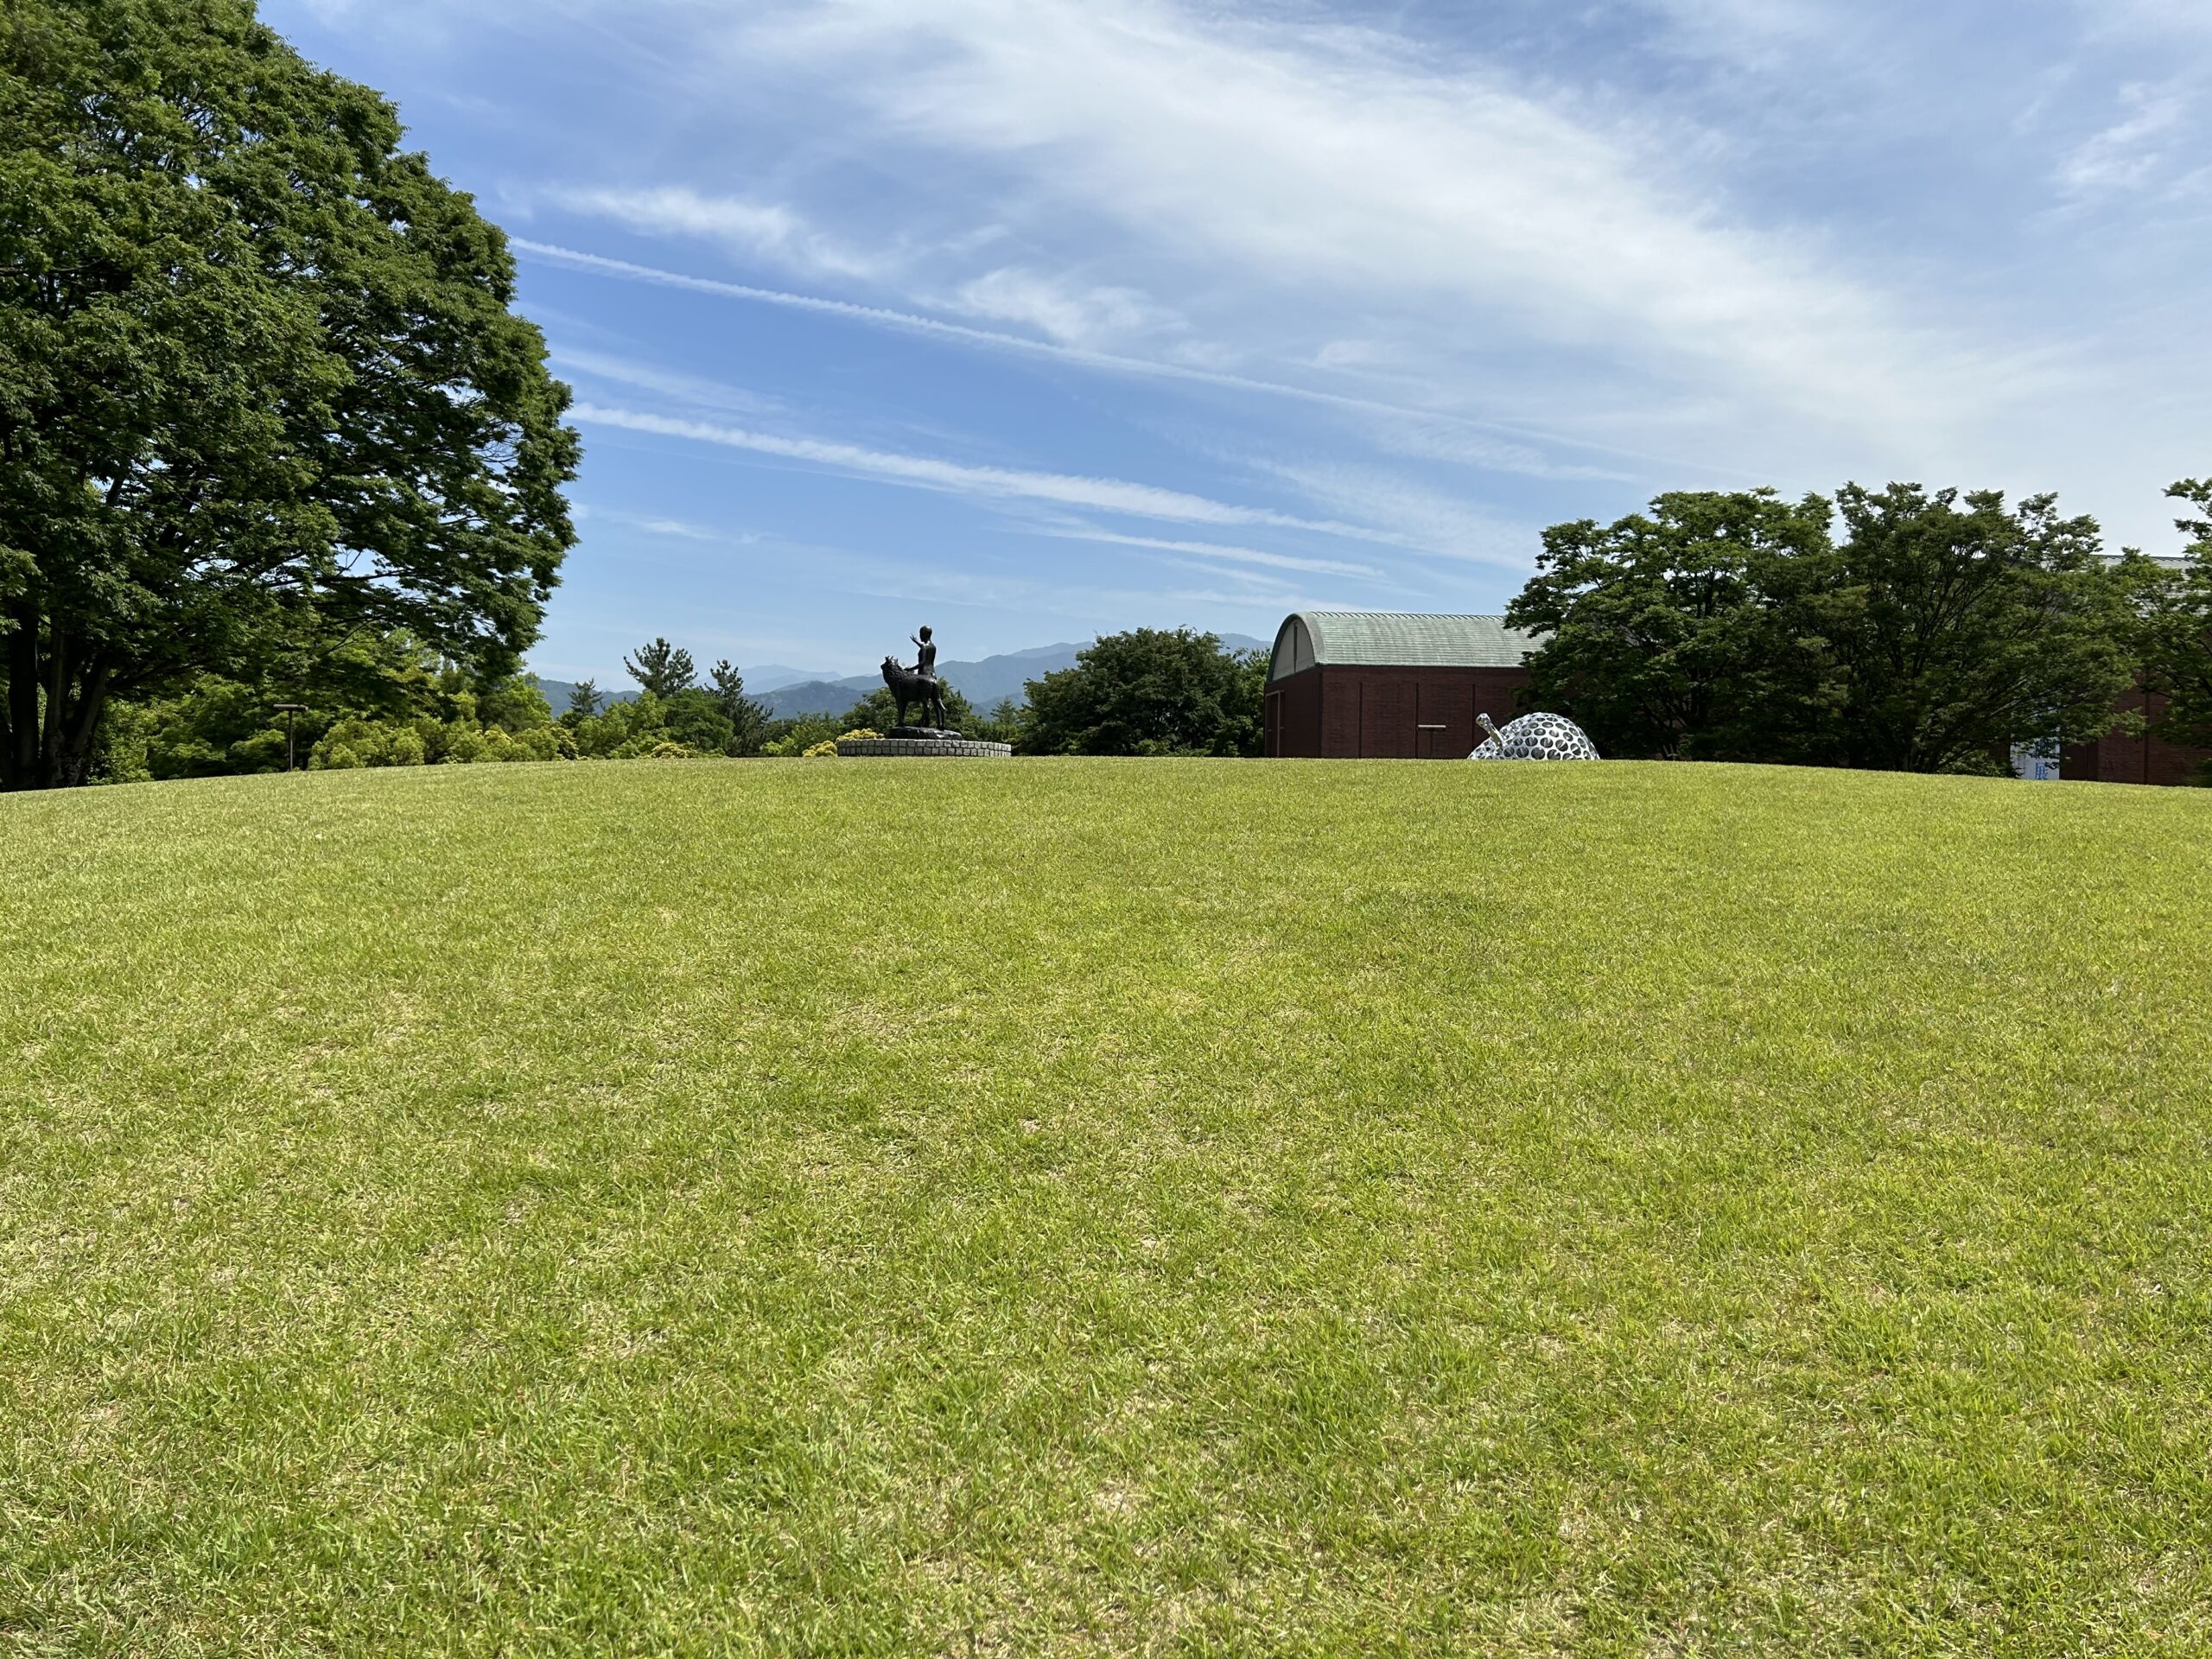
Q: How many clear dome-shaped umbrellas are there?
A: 0